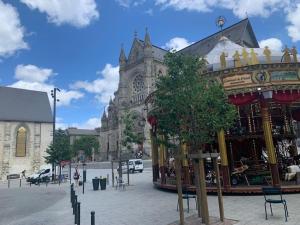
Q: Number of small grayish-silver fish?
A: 0